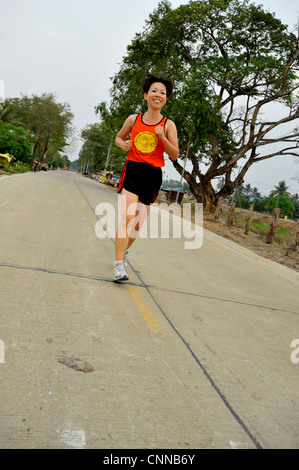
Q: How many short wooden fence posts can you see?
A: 5